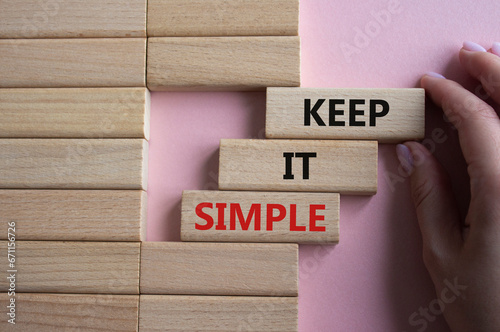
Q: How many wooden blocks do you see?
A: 14